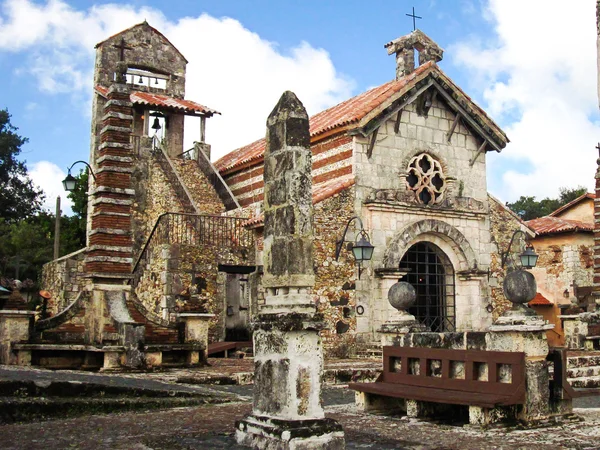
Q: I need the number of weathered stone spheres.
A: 2